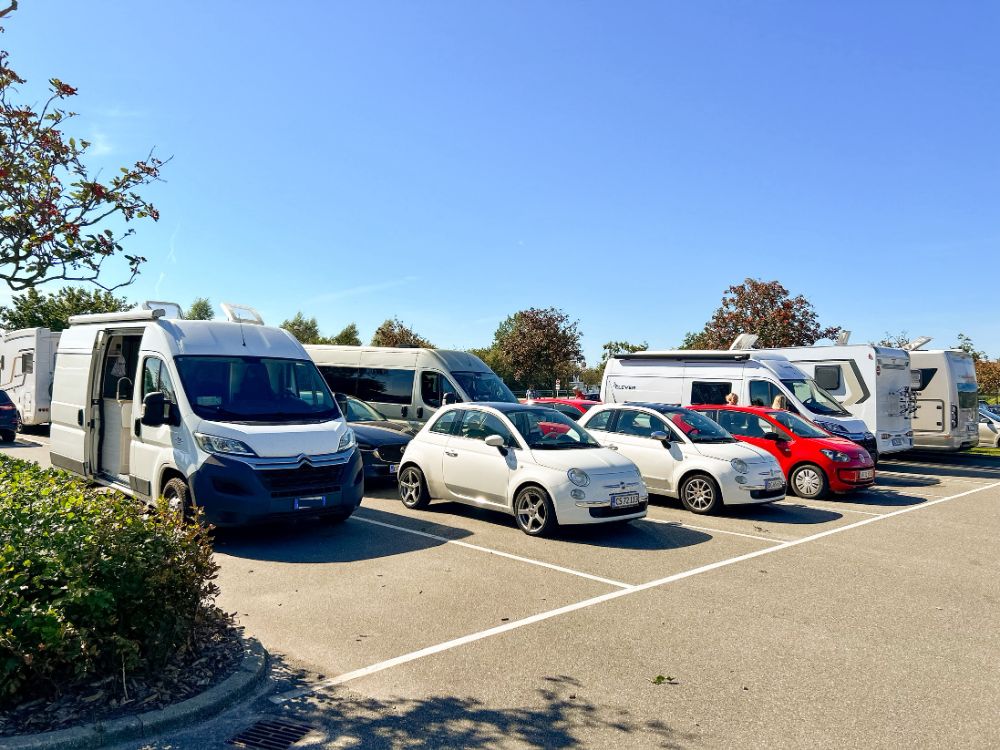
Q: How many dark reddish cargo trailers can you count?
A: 0